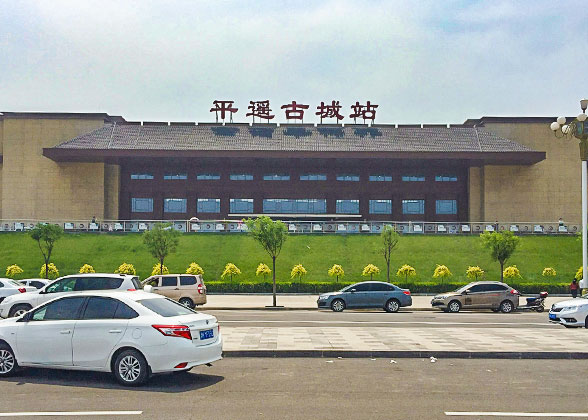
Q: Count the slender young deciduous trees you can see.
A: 5